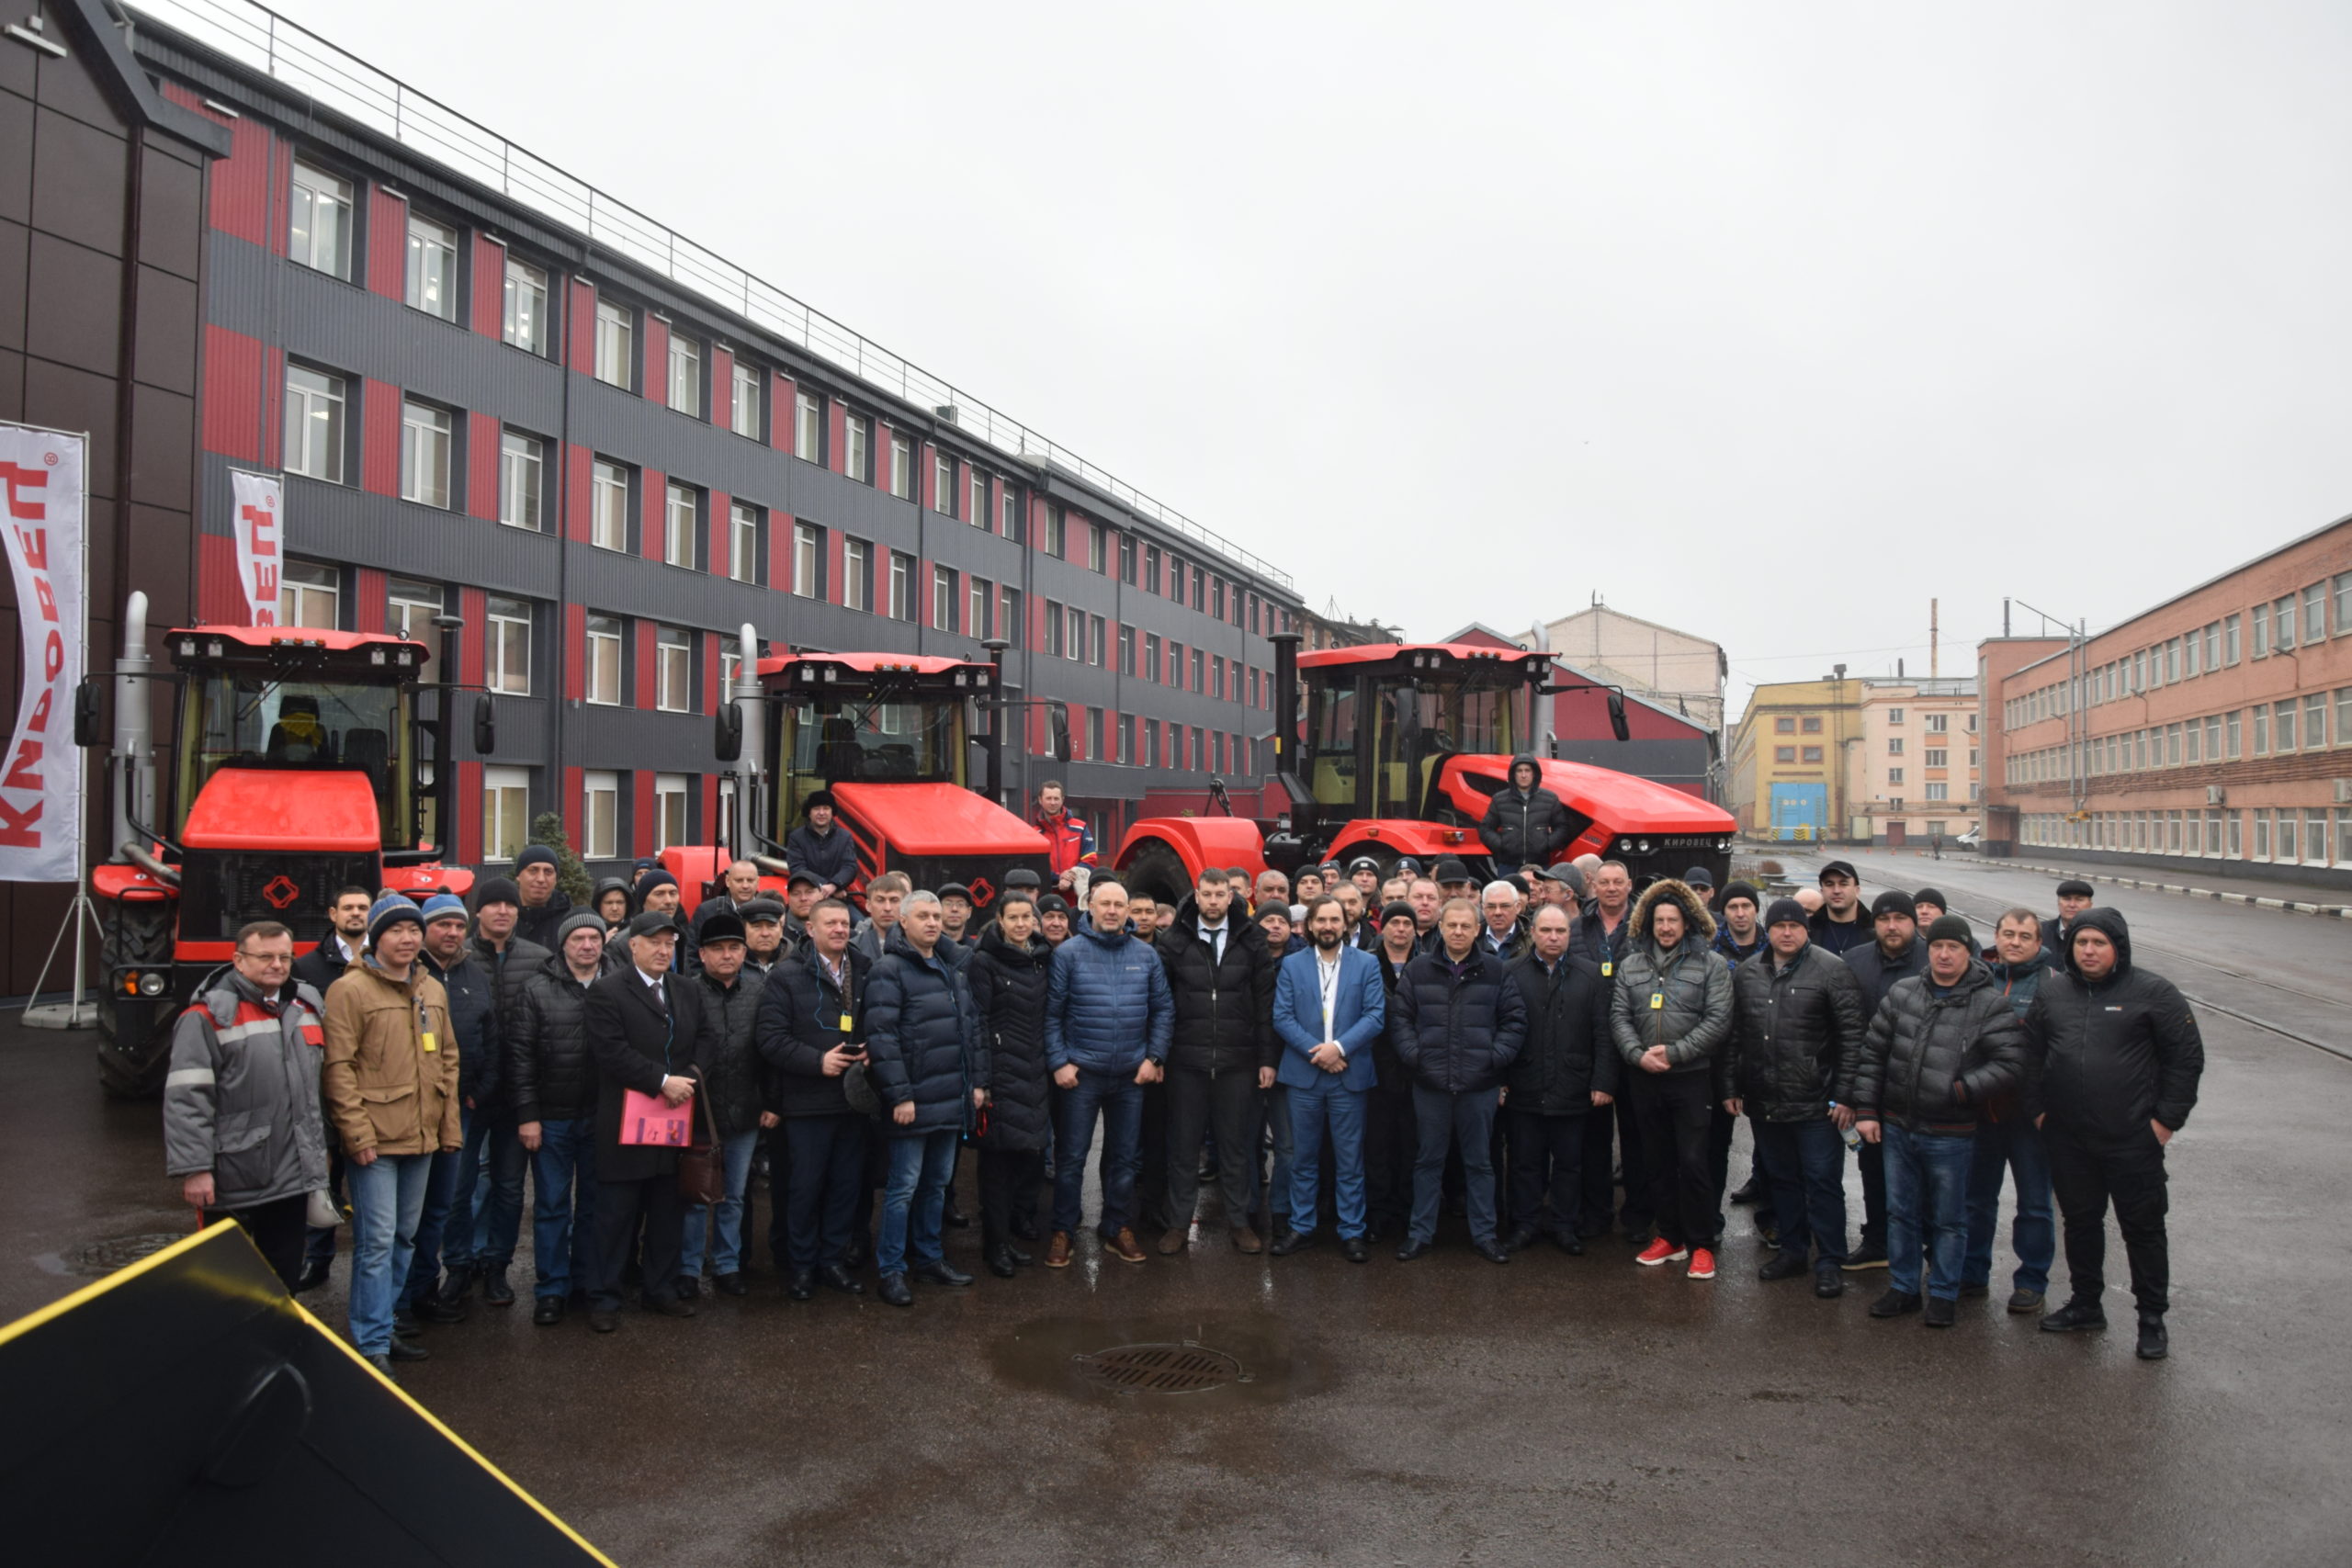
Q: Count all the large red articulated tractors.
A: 3